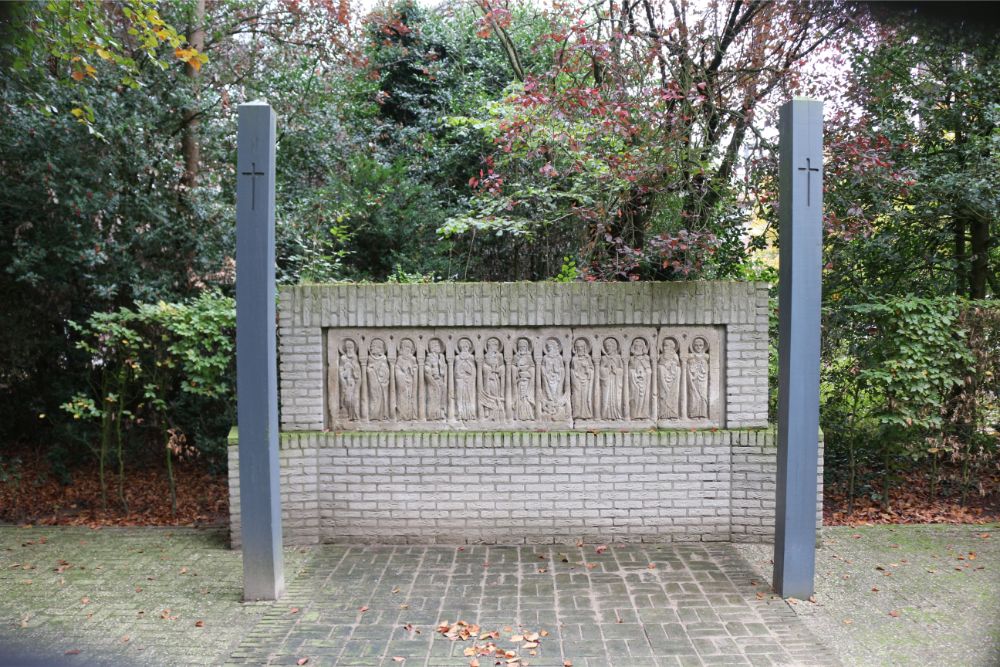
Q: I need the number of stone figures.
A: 13